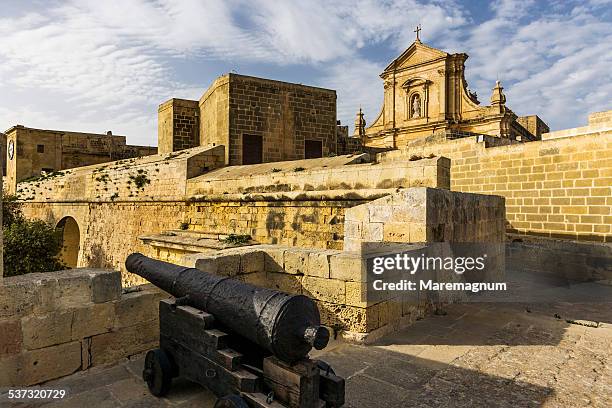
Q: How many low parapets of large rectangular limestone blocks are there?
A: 2